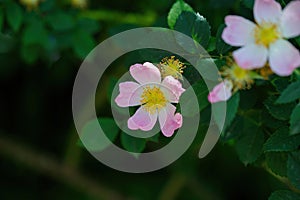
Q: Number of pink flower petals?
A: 11